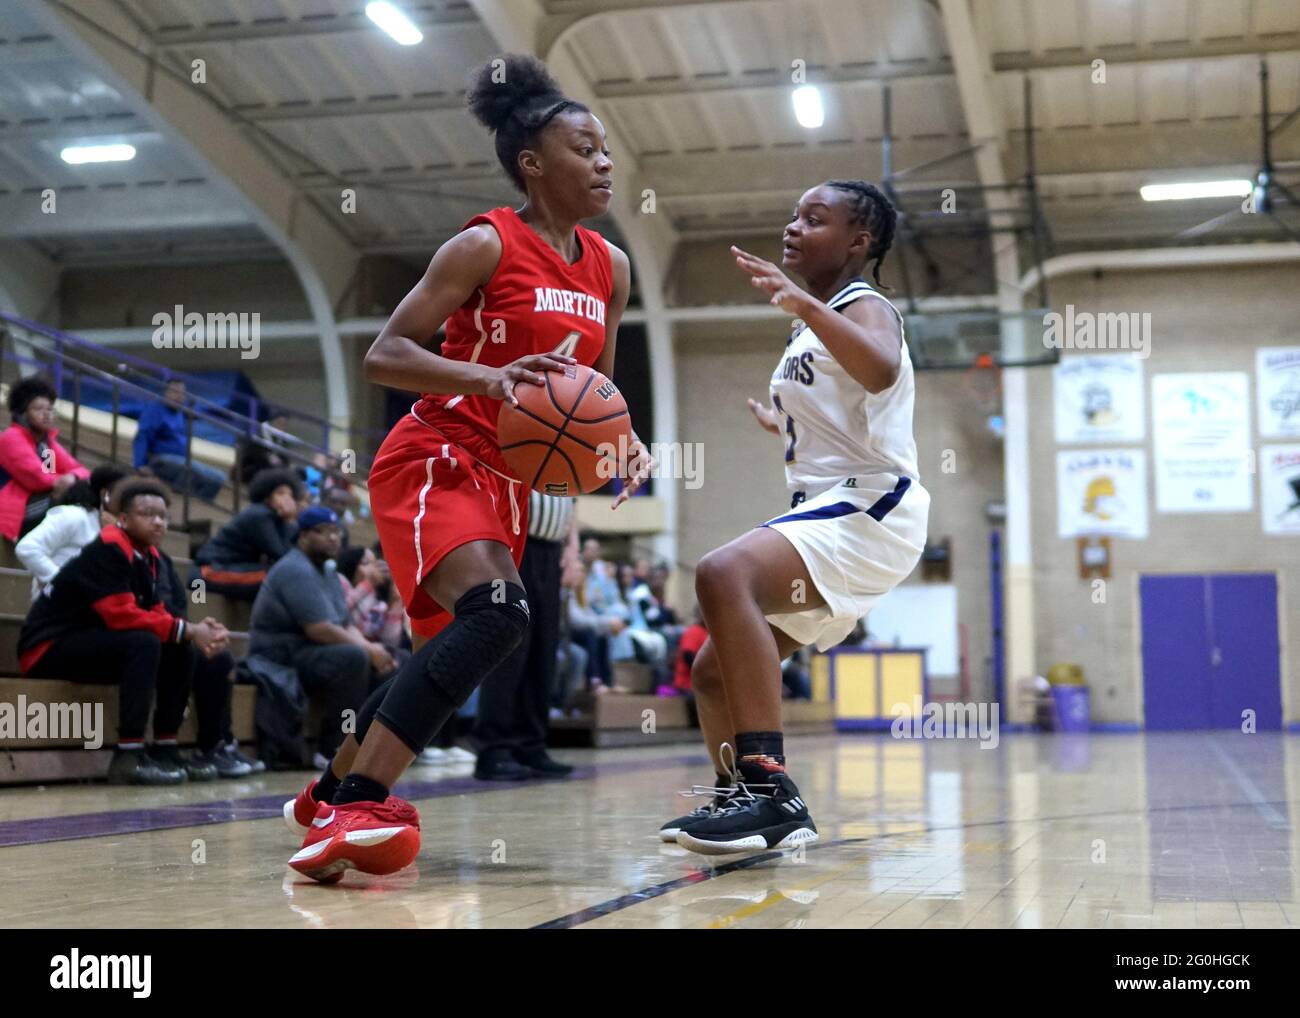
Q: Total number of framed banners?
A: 5